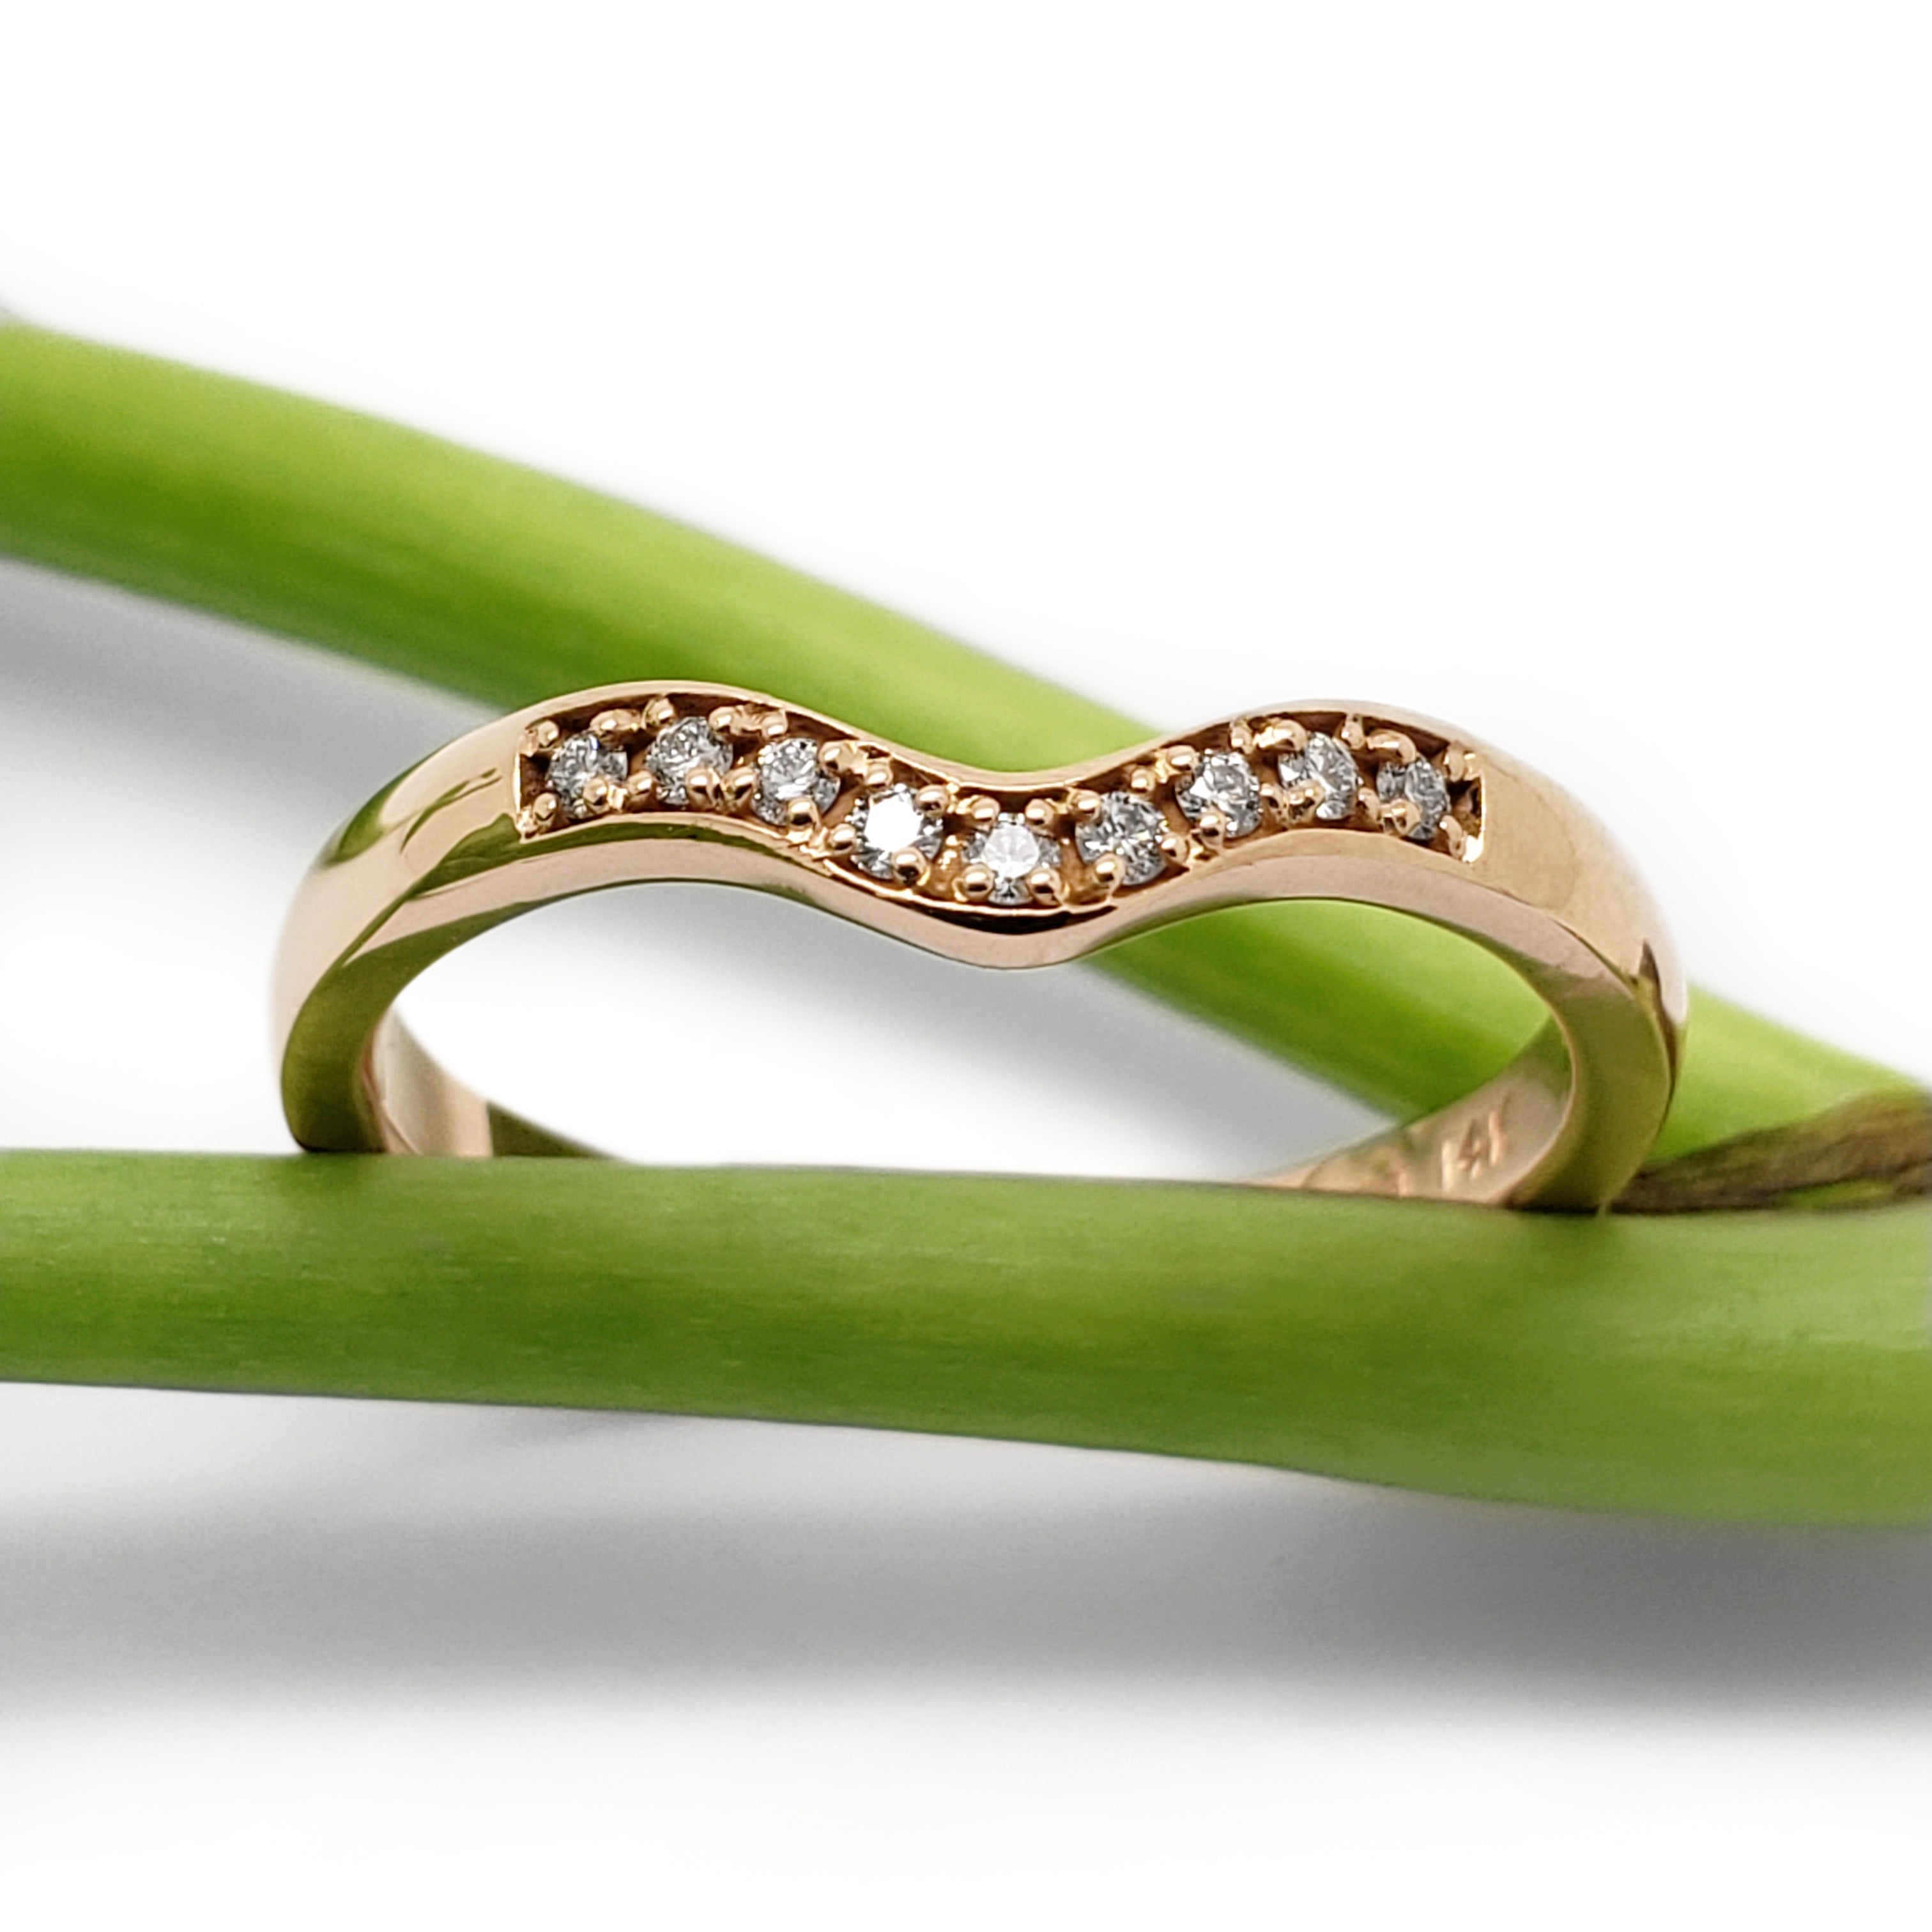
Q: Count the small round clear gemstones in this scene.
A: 9